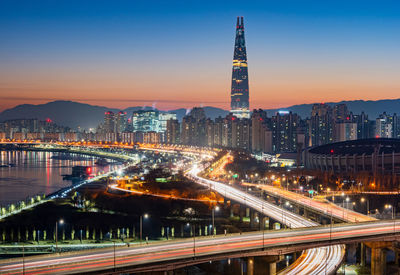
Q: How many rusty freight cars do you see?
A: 0